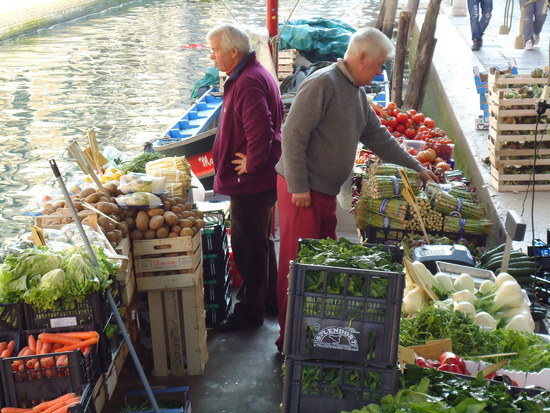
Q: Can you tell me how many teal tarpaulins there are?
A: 2